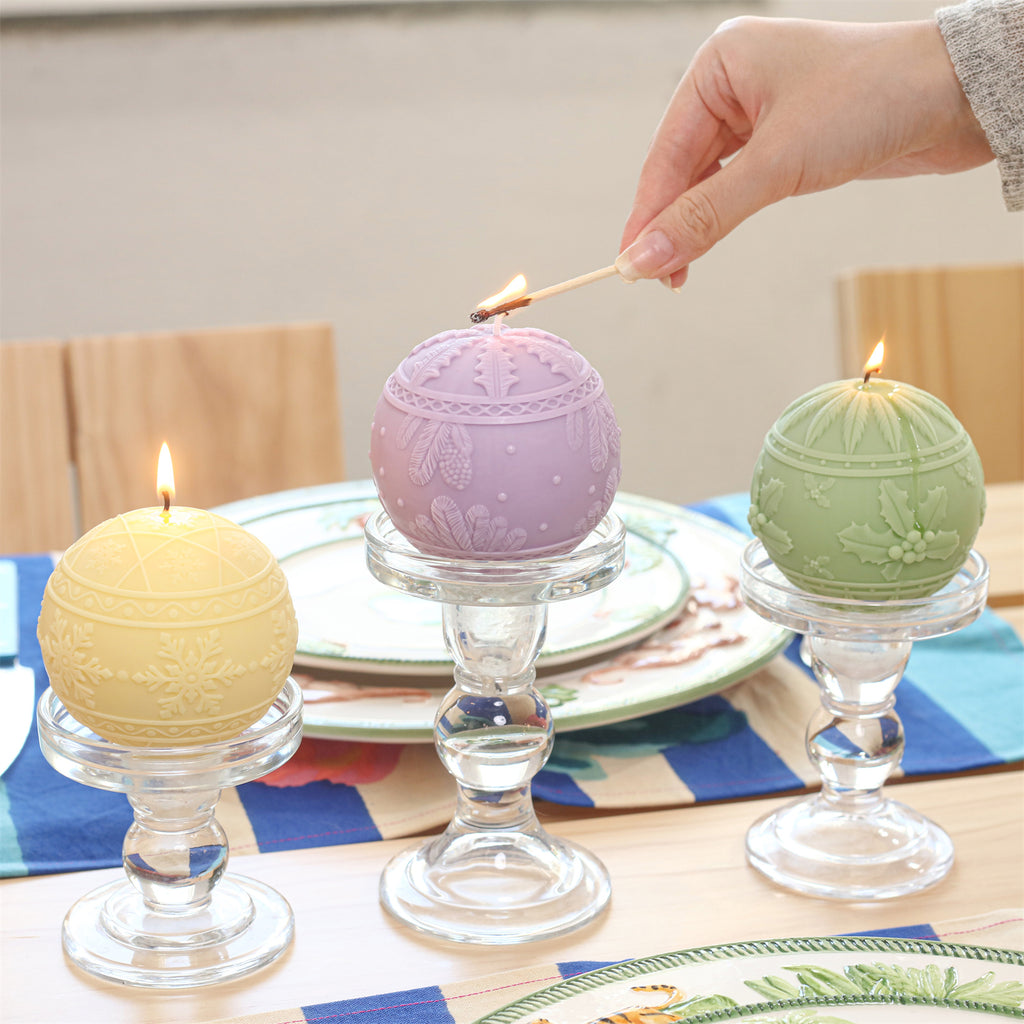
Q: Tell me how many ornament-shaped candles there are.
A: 3